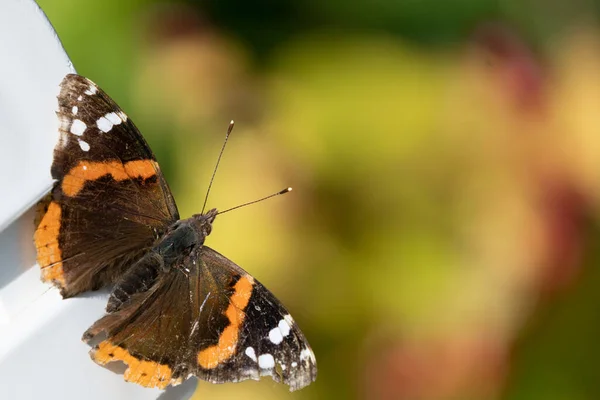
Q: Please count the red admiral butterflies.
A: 1